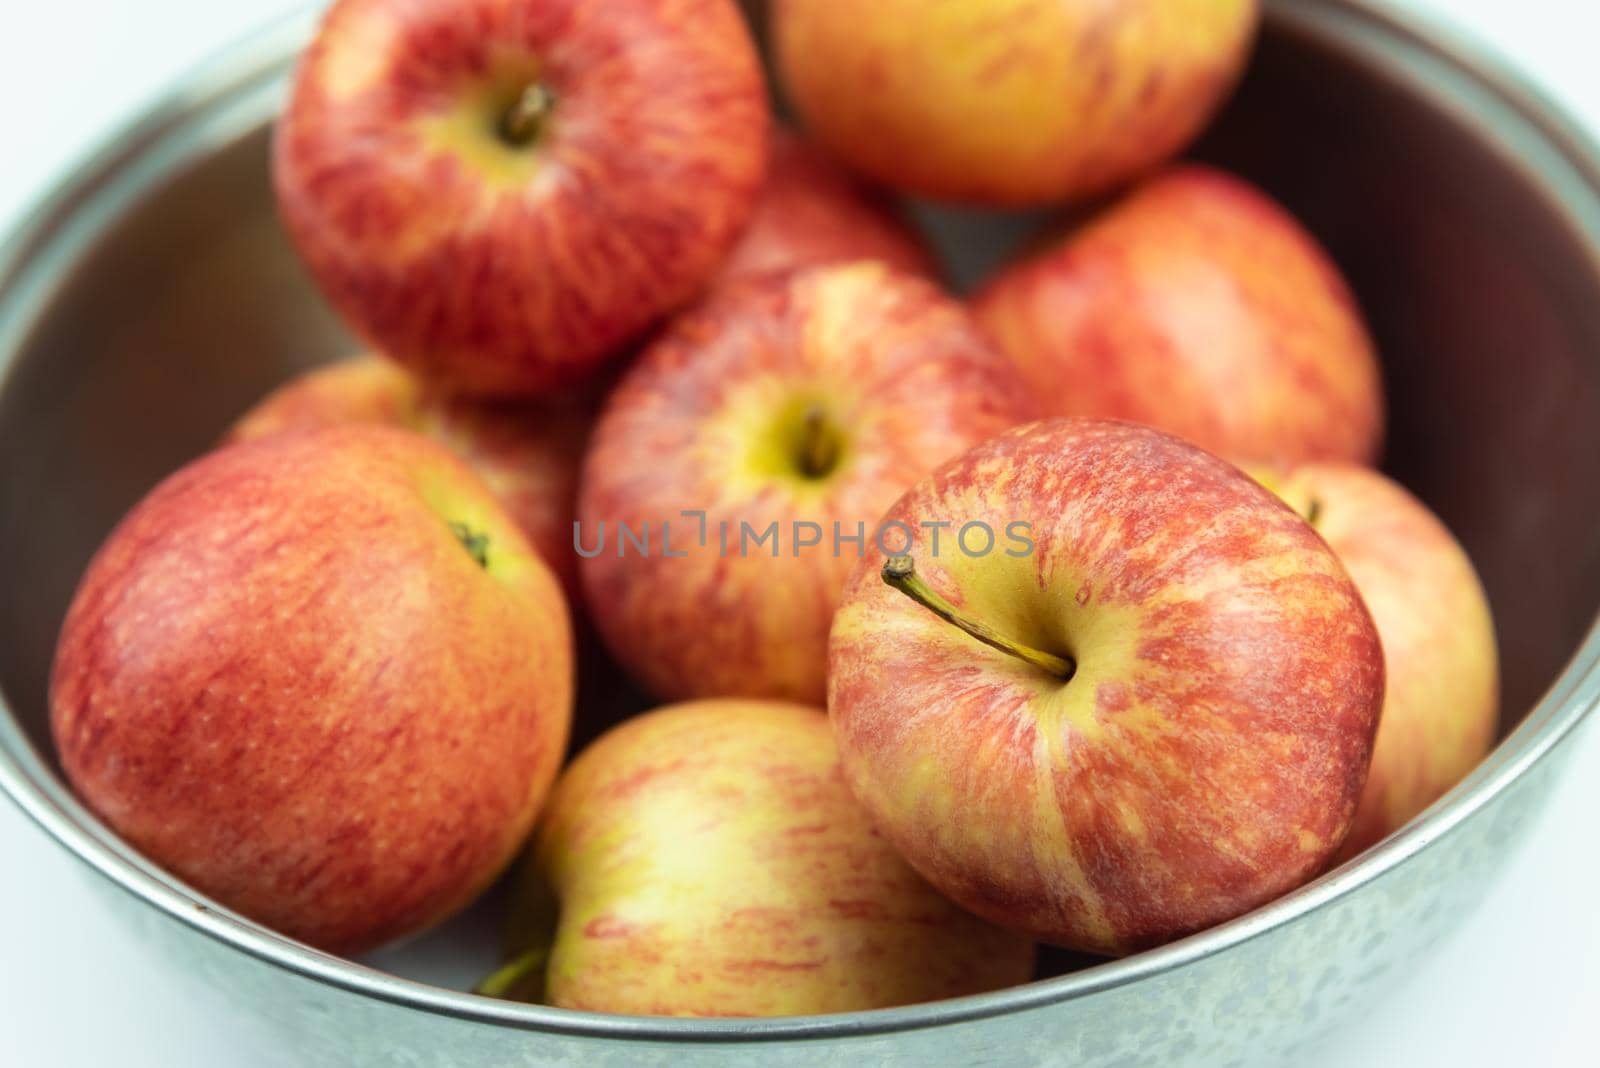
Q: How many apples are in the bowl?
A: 10